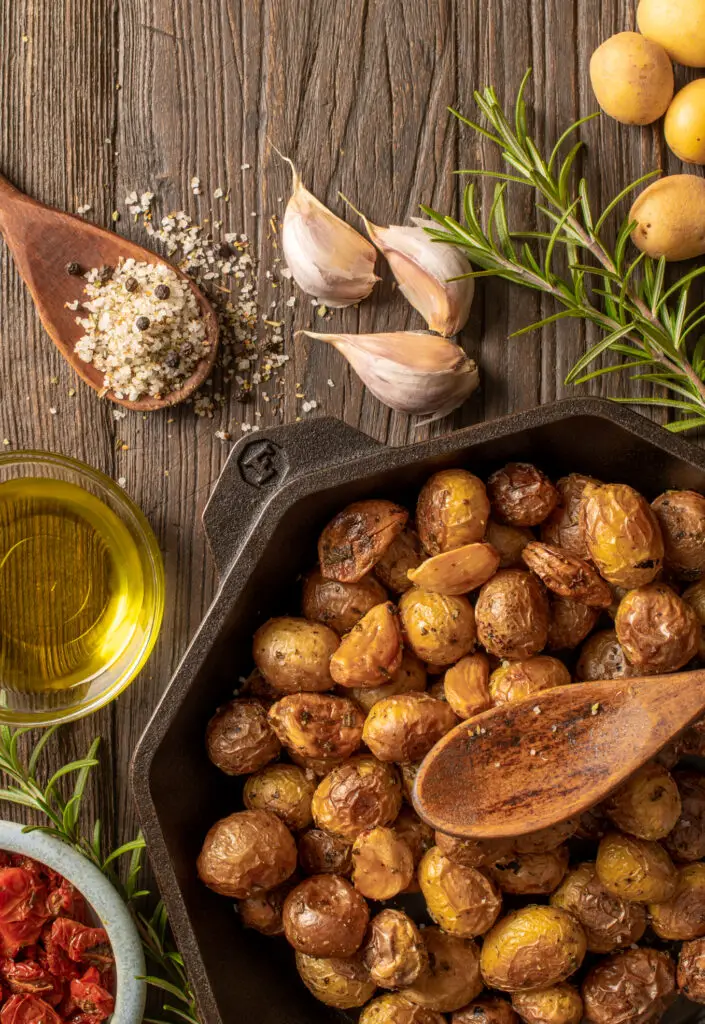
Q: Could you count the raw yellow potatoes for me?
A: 4